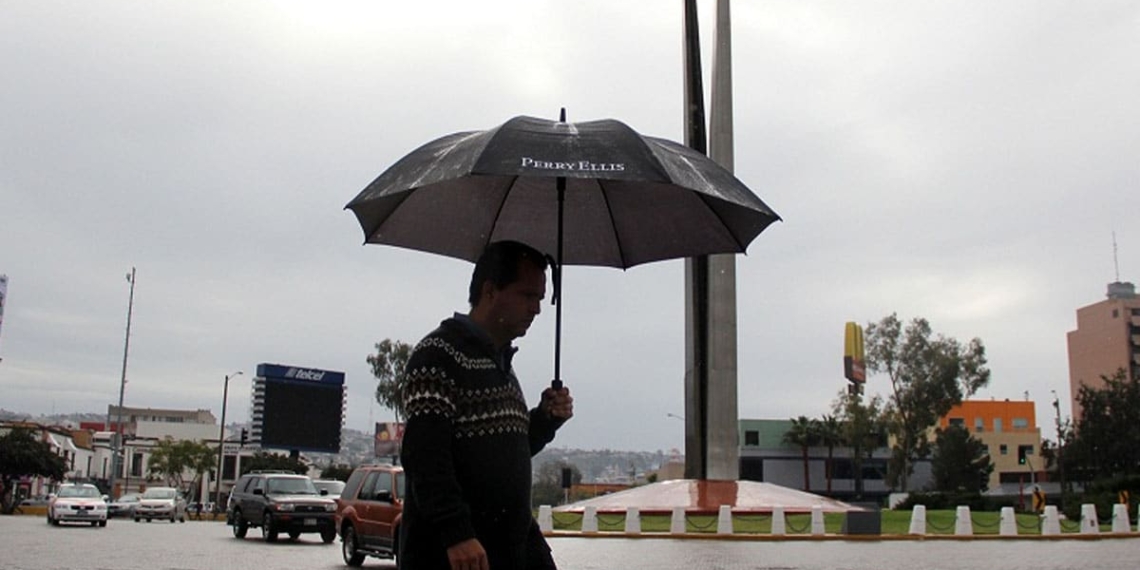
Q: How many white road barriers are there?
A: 13